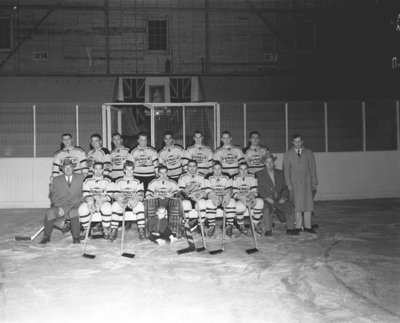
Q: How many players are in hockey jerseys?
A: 14